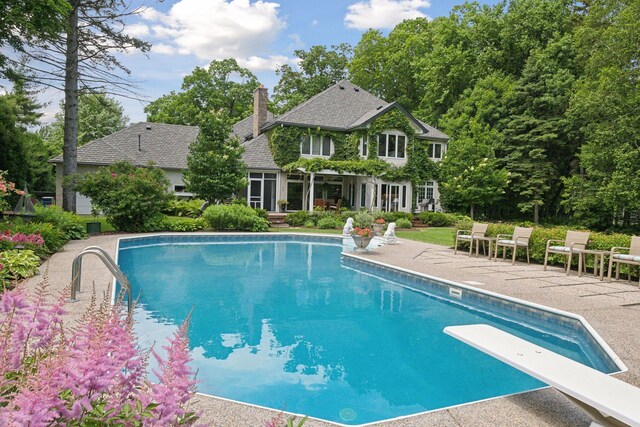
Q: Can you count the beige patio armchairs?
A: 4